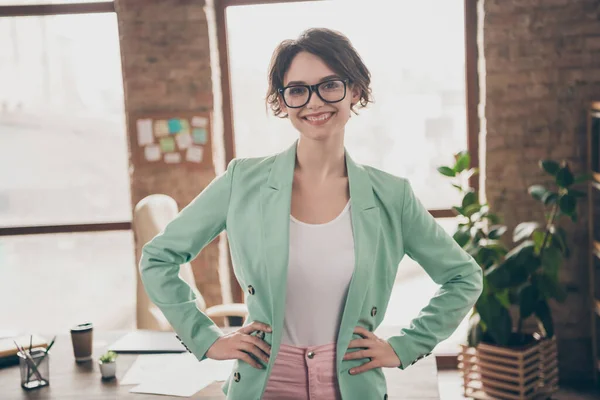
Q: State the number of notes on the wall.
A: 11